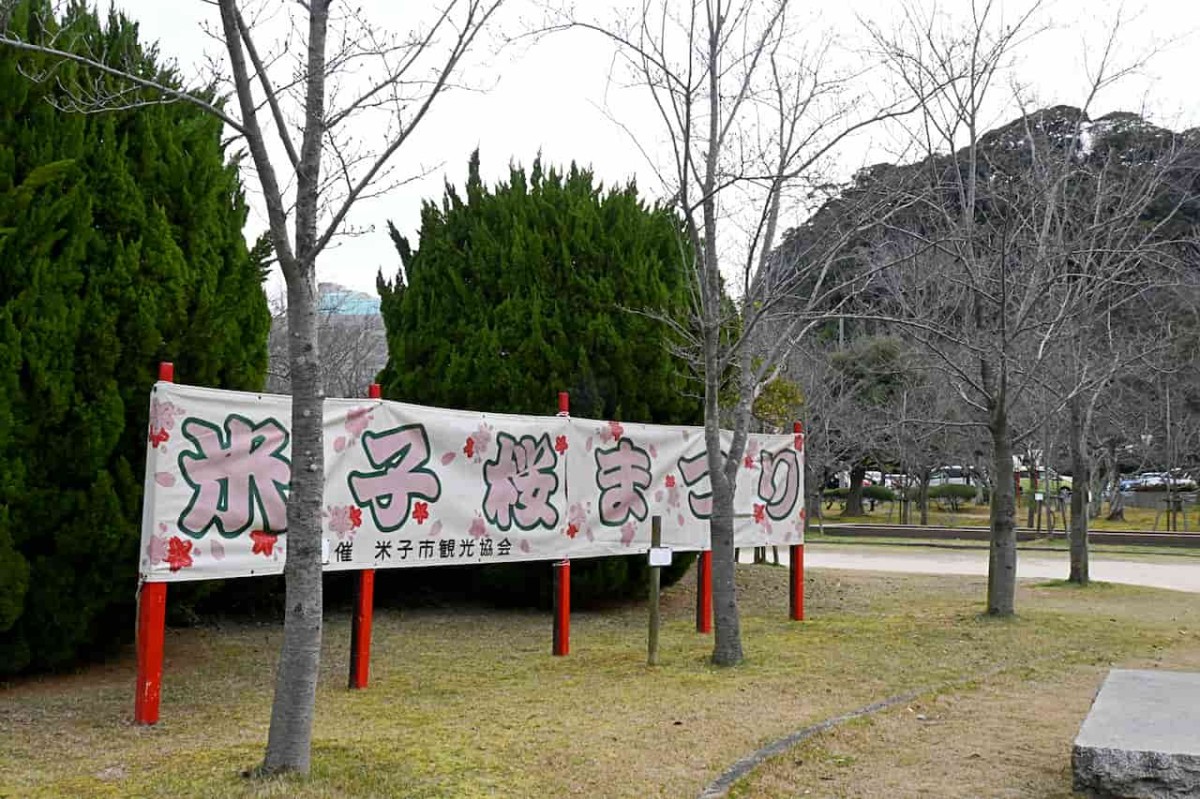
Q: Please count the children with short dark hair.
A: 0